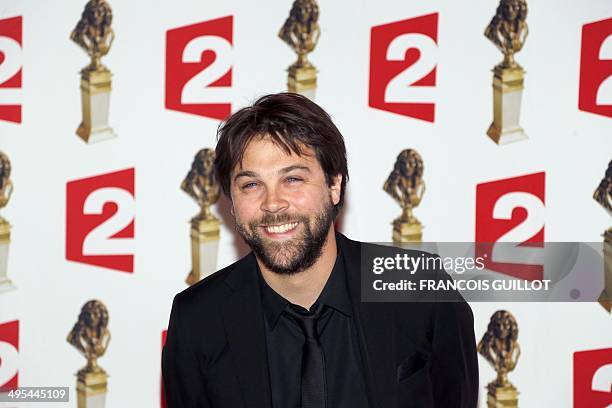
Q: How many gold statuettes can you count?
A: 9